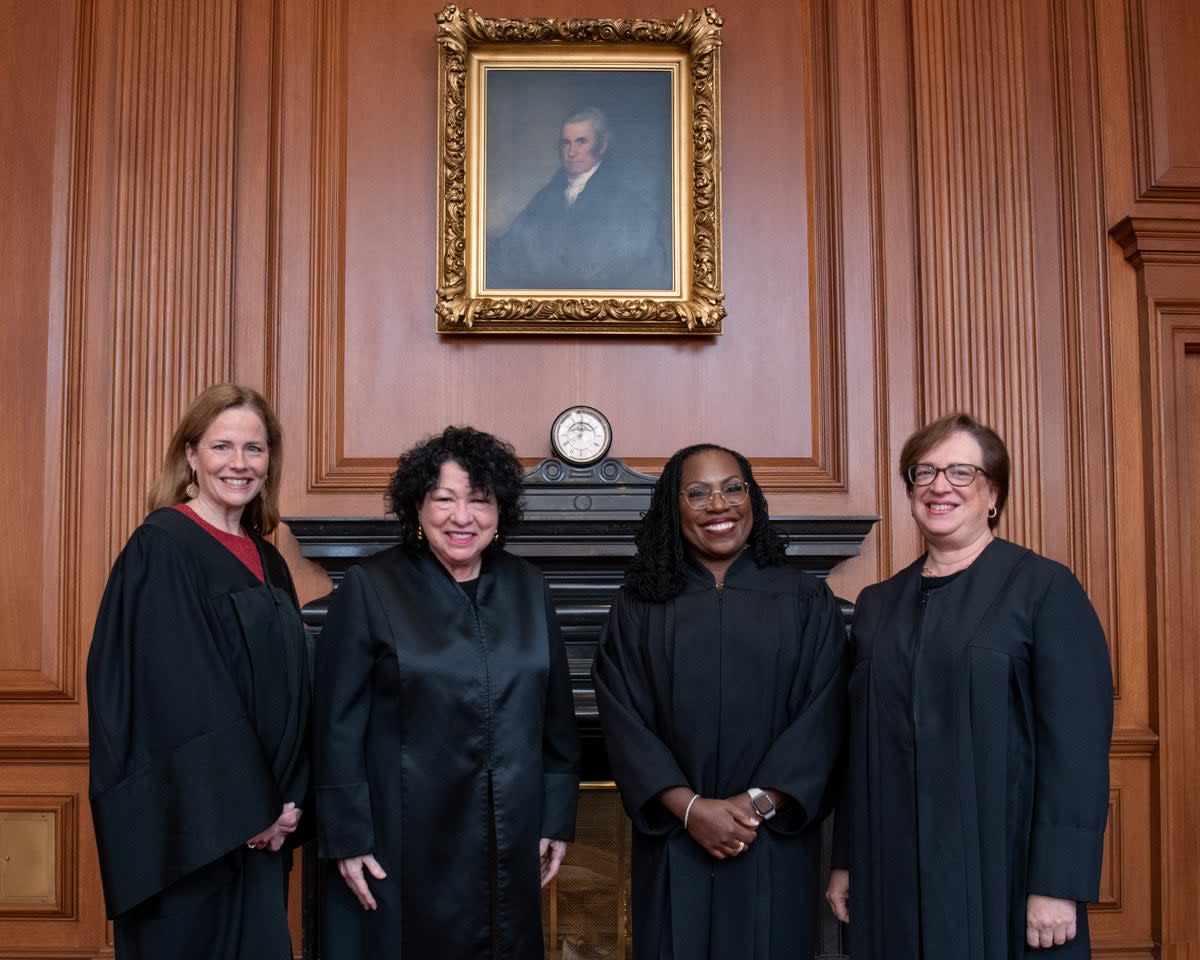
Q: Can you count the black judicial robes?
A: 4